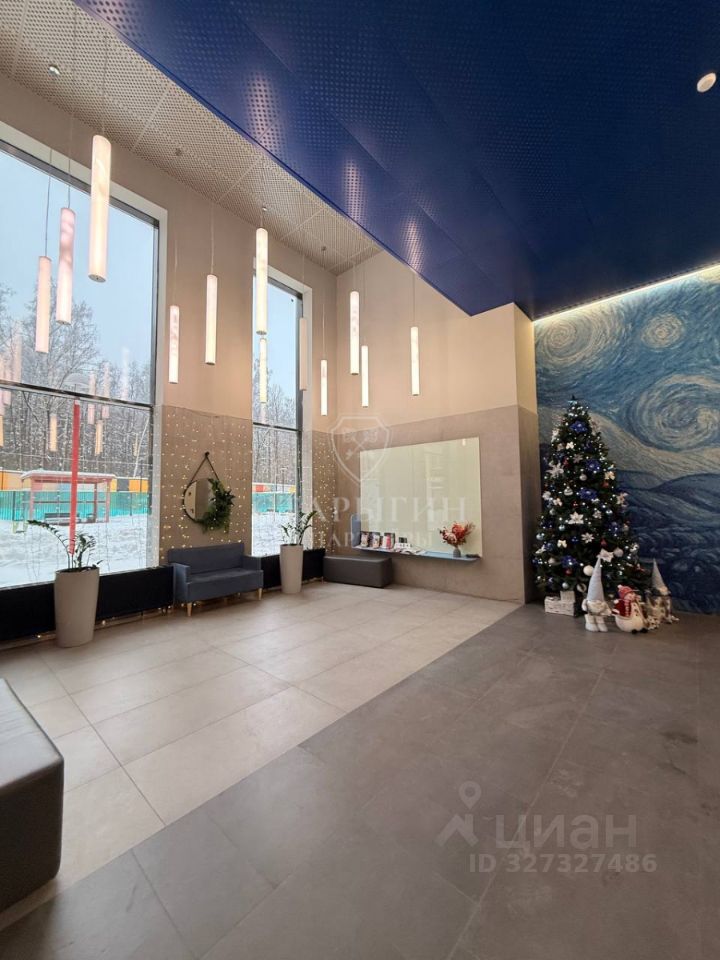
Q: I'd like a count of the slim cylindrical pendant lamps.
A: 12